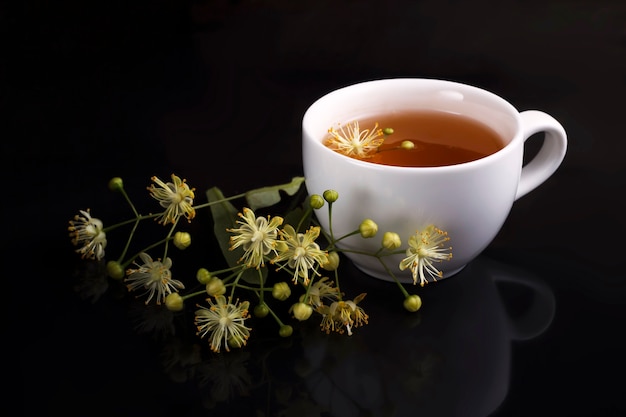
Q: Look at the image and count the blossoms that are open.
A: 10